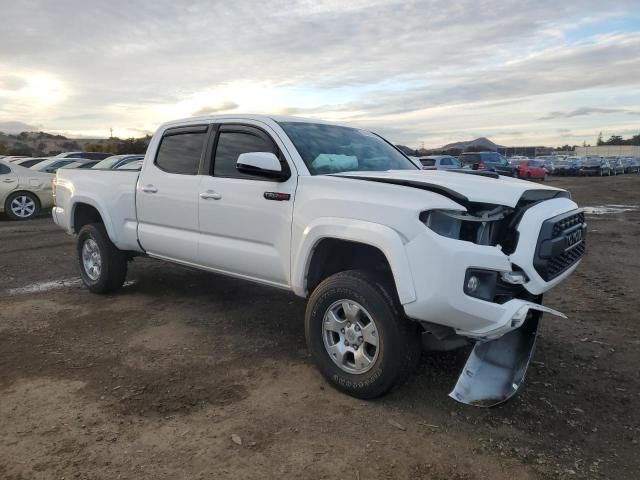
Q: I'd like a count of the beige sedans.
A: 1